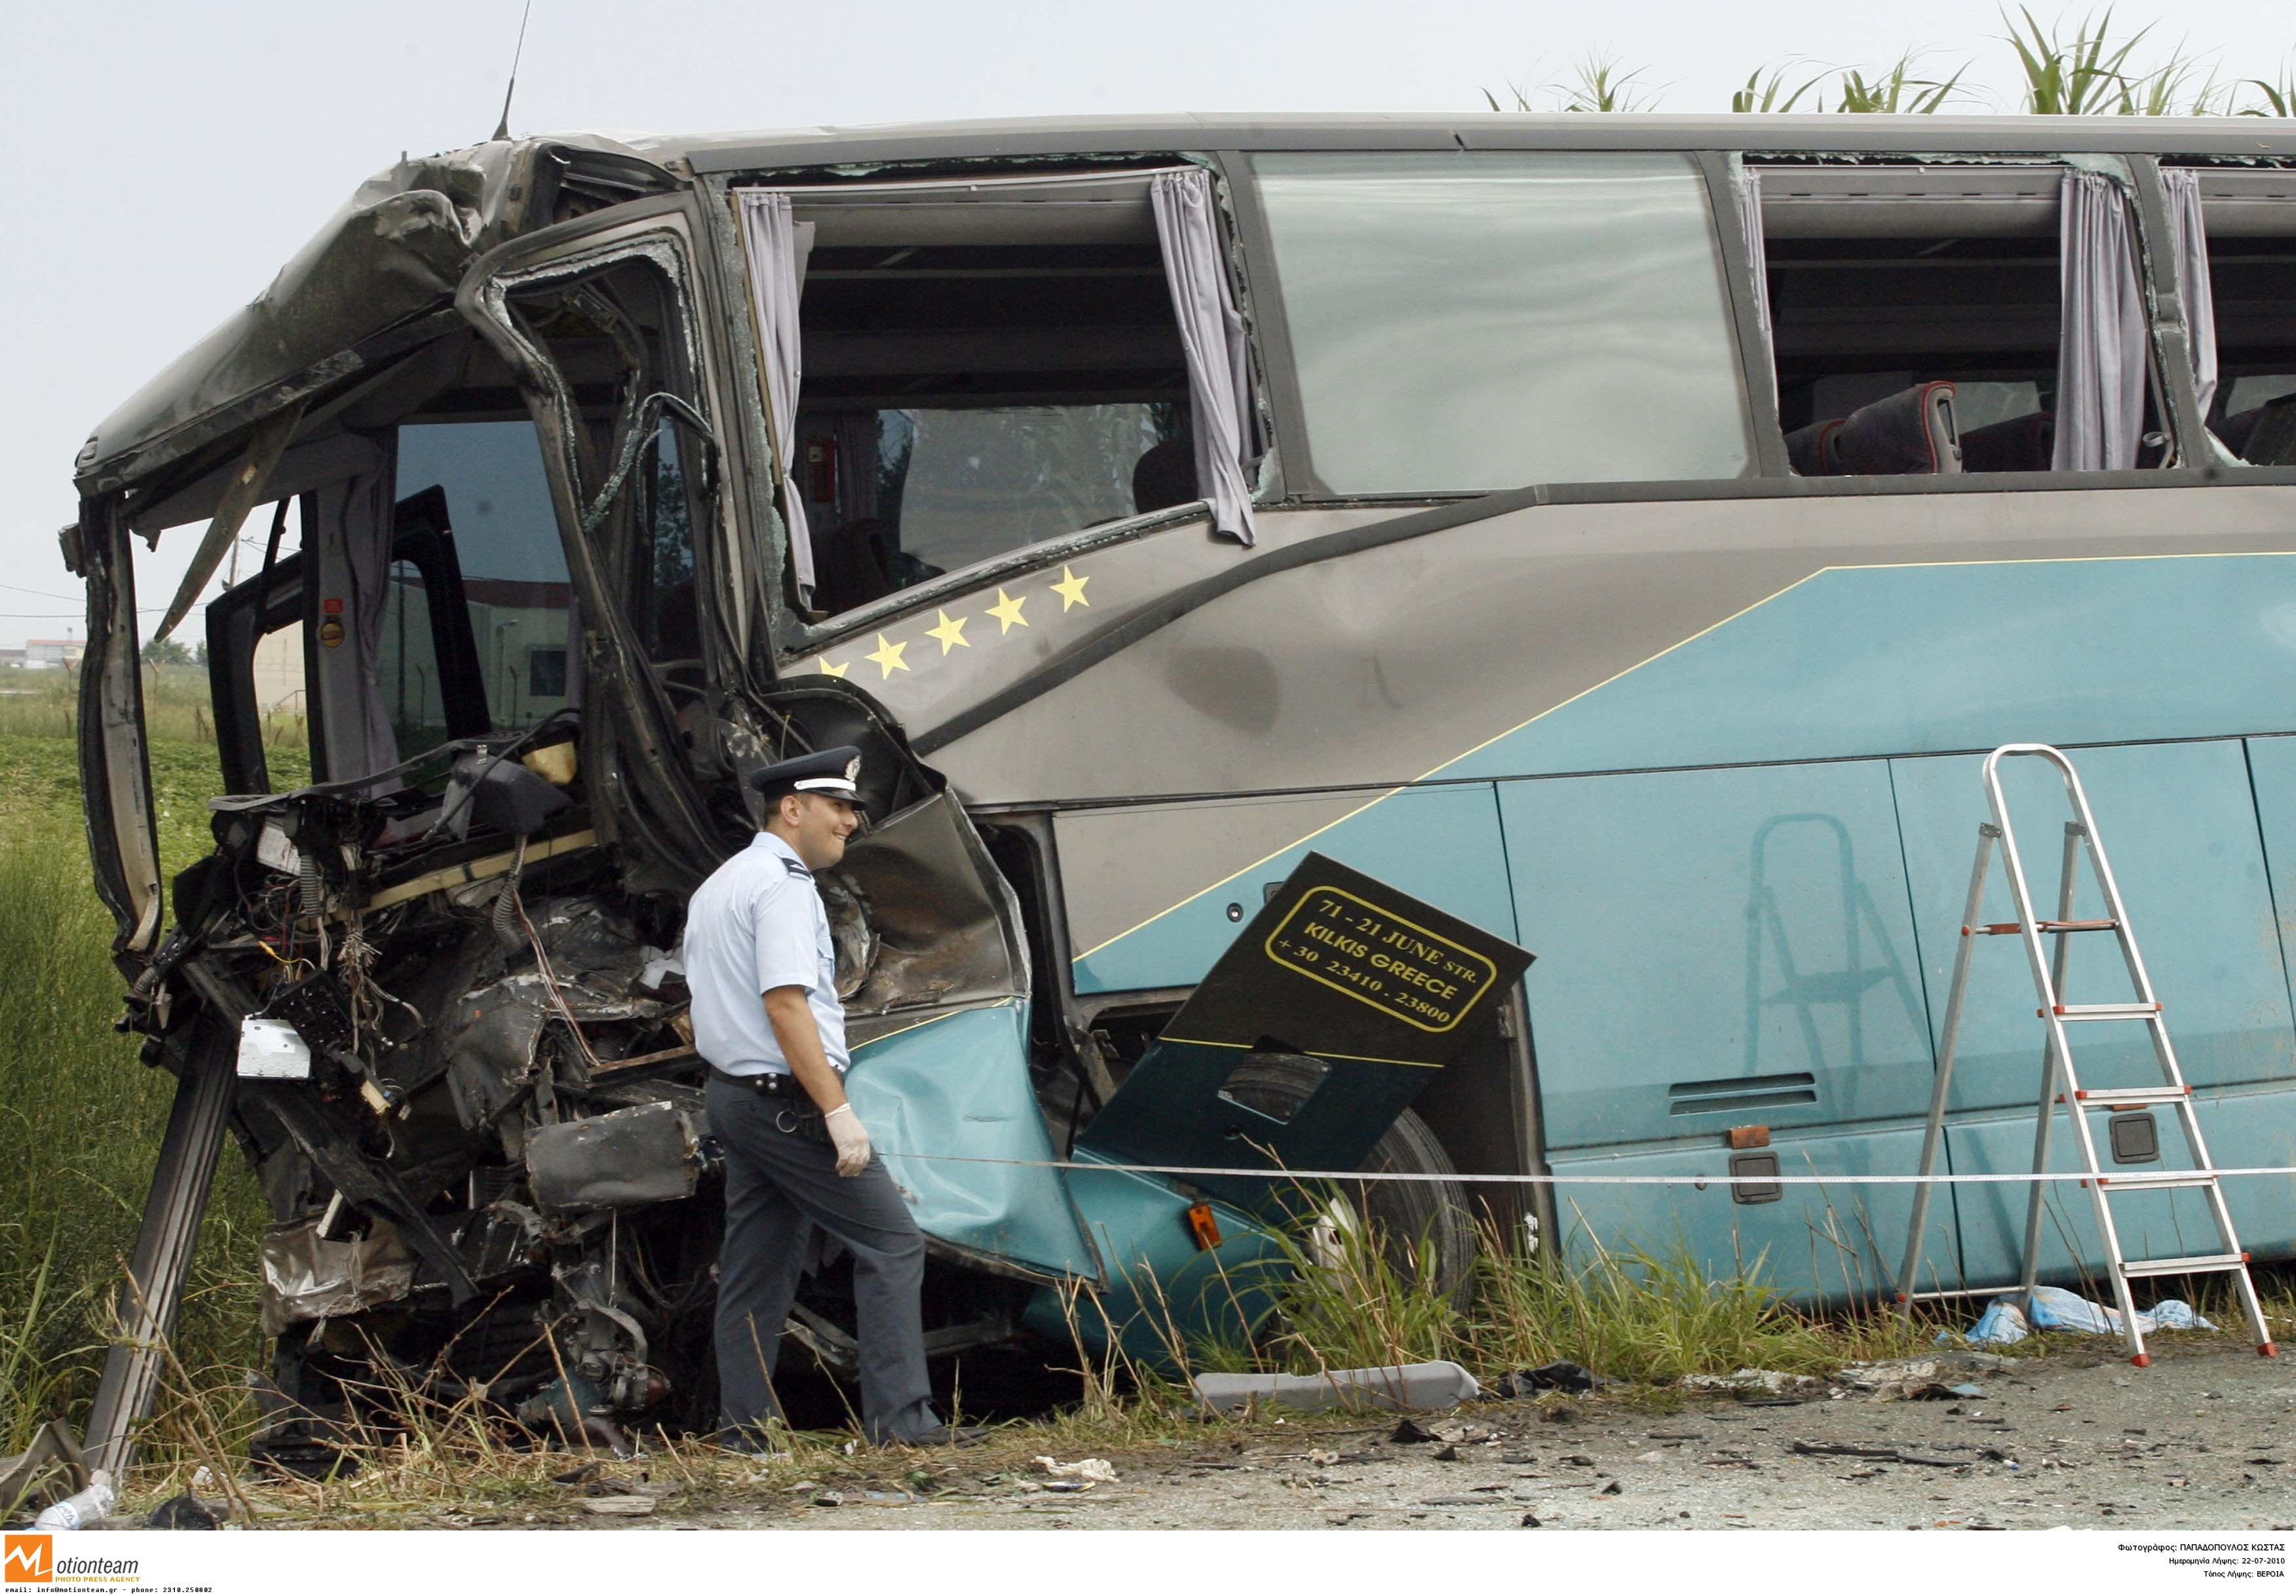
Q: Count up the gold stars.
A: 5